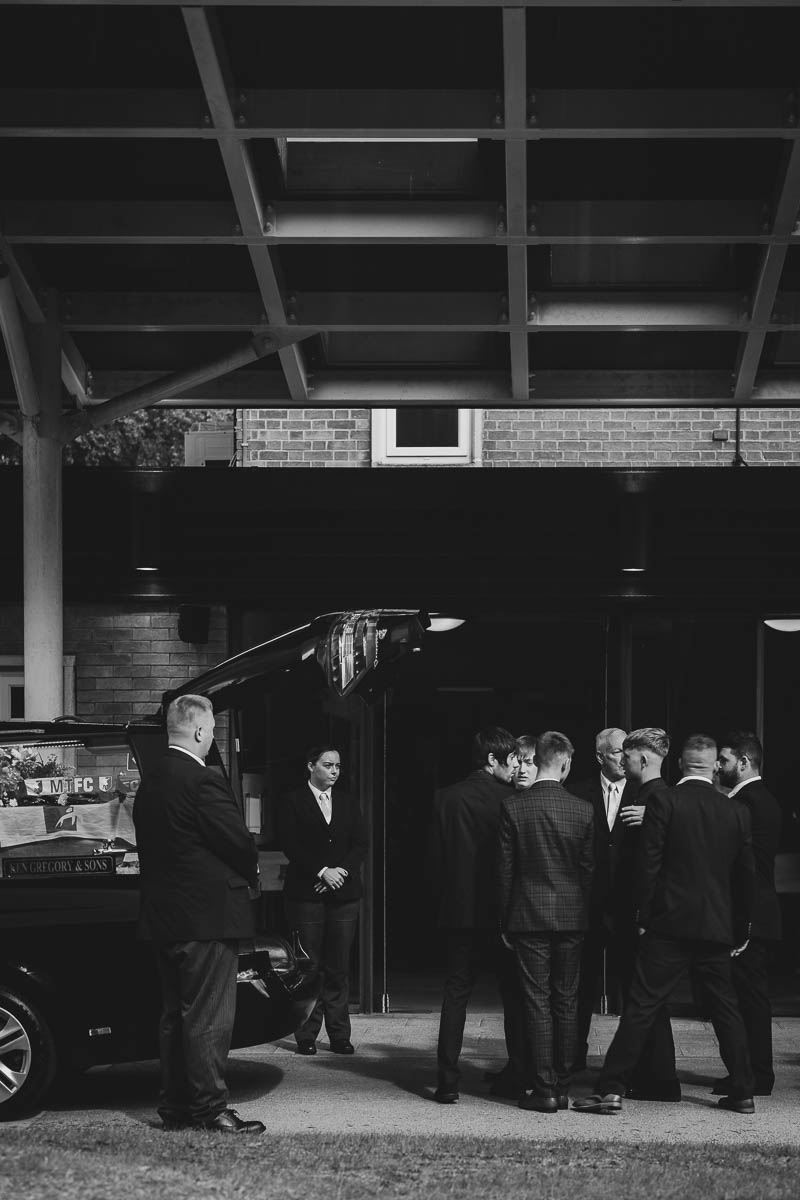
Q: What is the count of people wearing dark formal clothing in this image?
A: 9